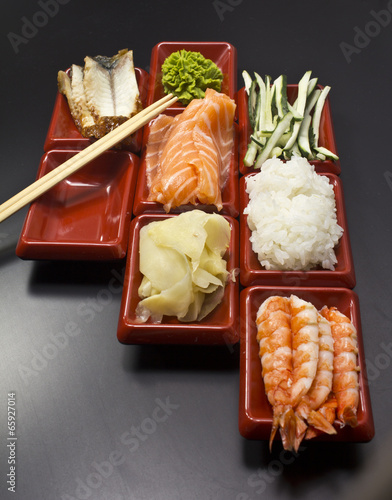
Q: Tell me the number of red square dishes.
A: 8